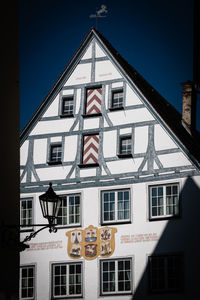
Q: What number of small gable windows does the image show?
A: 4